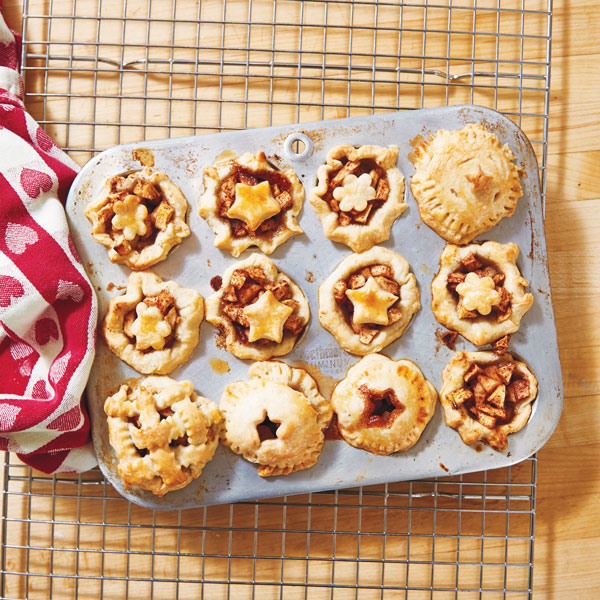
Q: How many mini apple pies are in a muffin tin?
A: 12